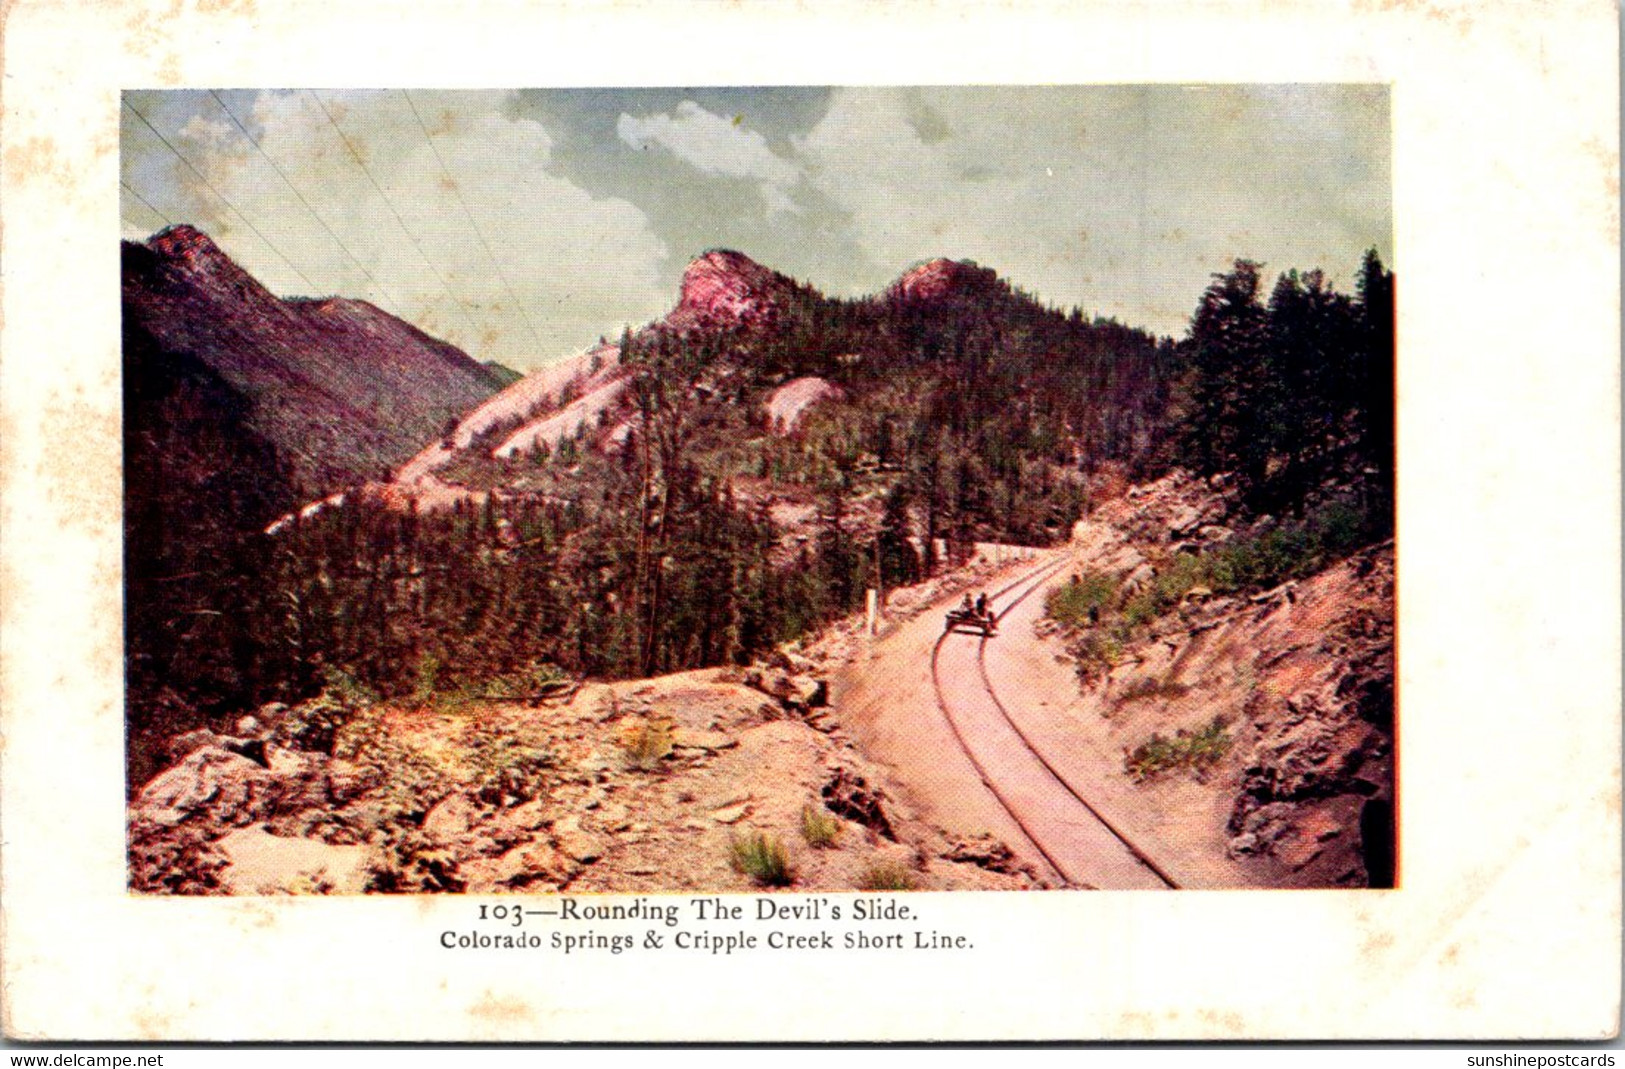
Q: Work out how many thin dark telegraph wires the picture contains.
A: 5